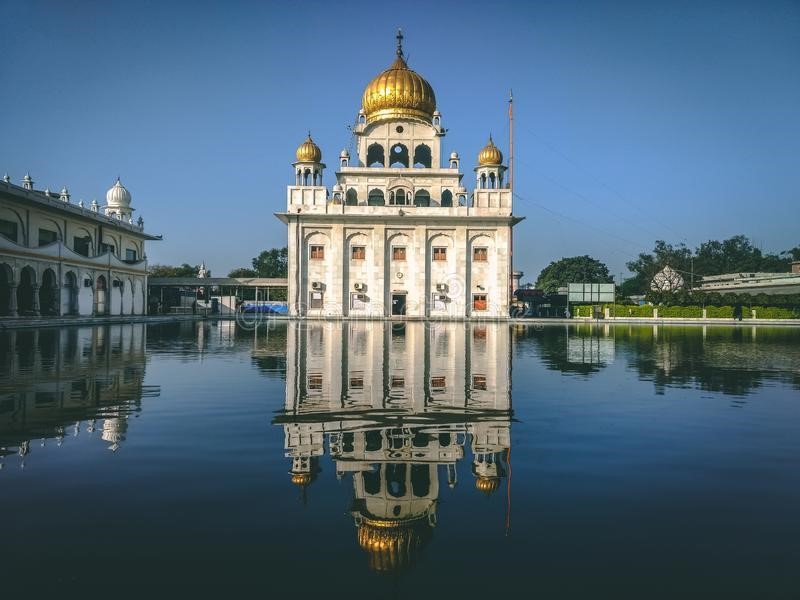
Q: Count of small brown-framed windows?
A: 6